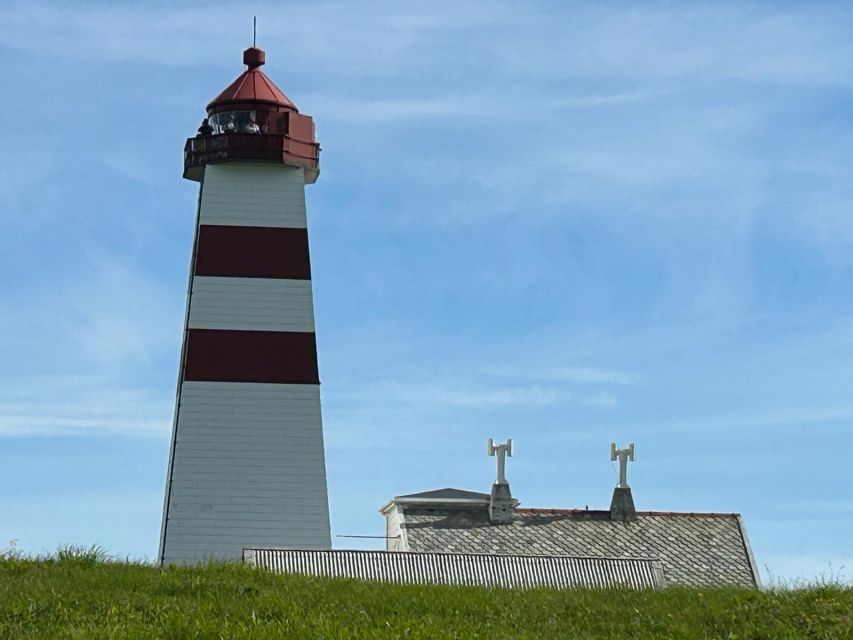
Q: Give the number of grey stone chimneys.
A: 2